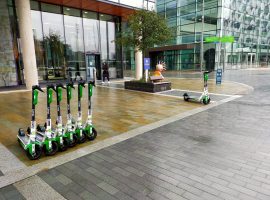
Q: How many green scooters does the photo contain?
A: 7